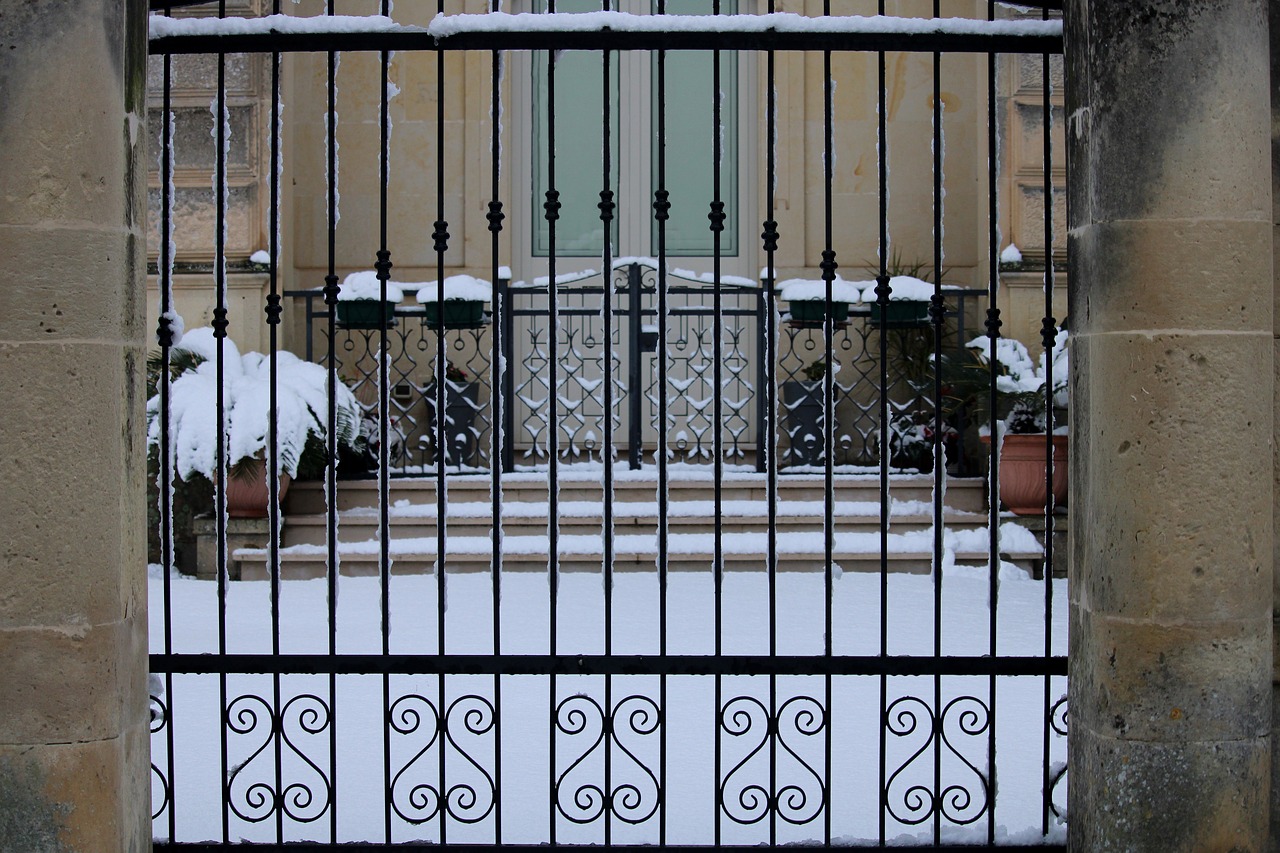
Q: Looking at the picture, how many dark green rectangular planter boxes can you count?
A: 4